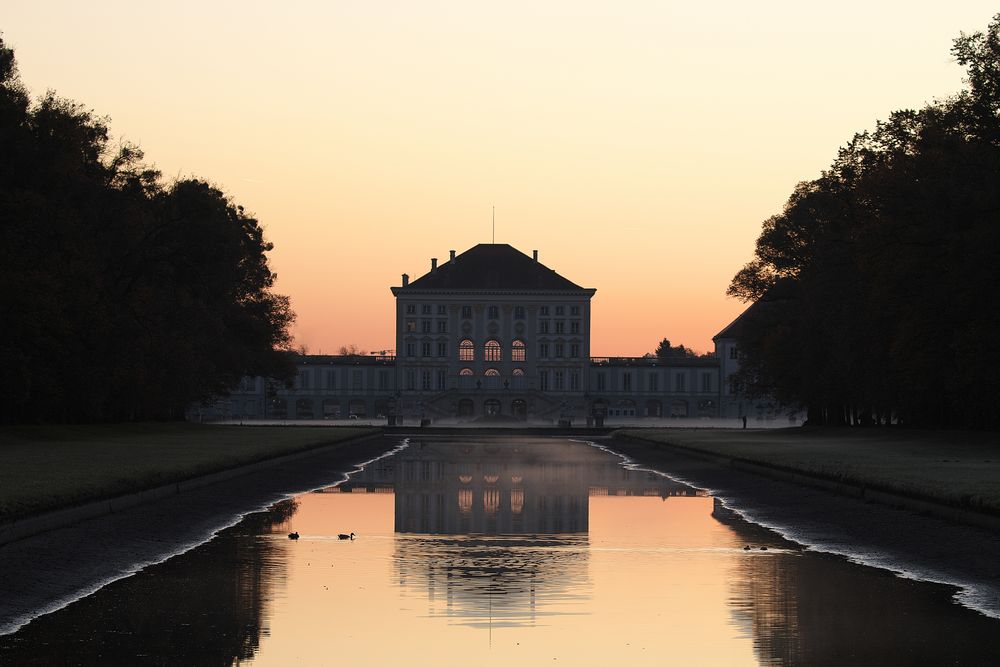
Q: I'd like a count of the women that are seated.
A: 0